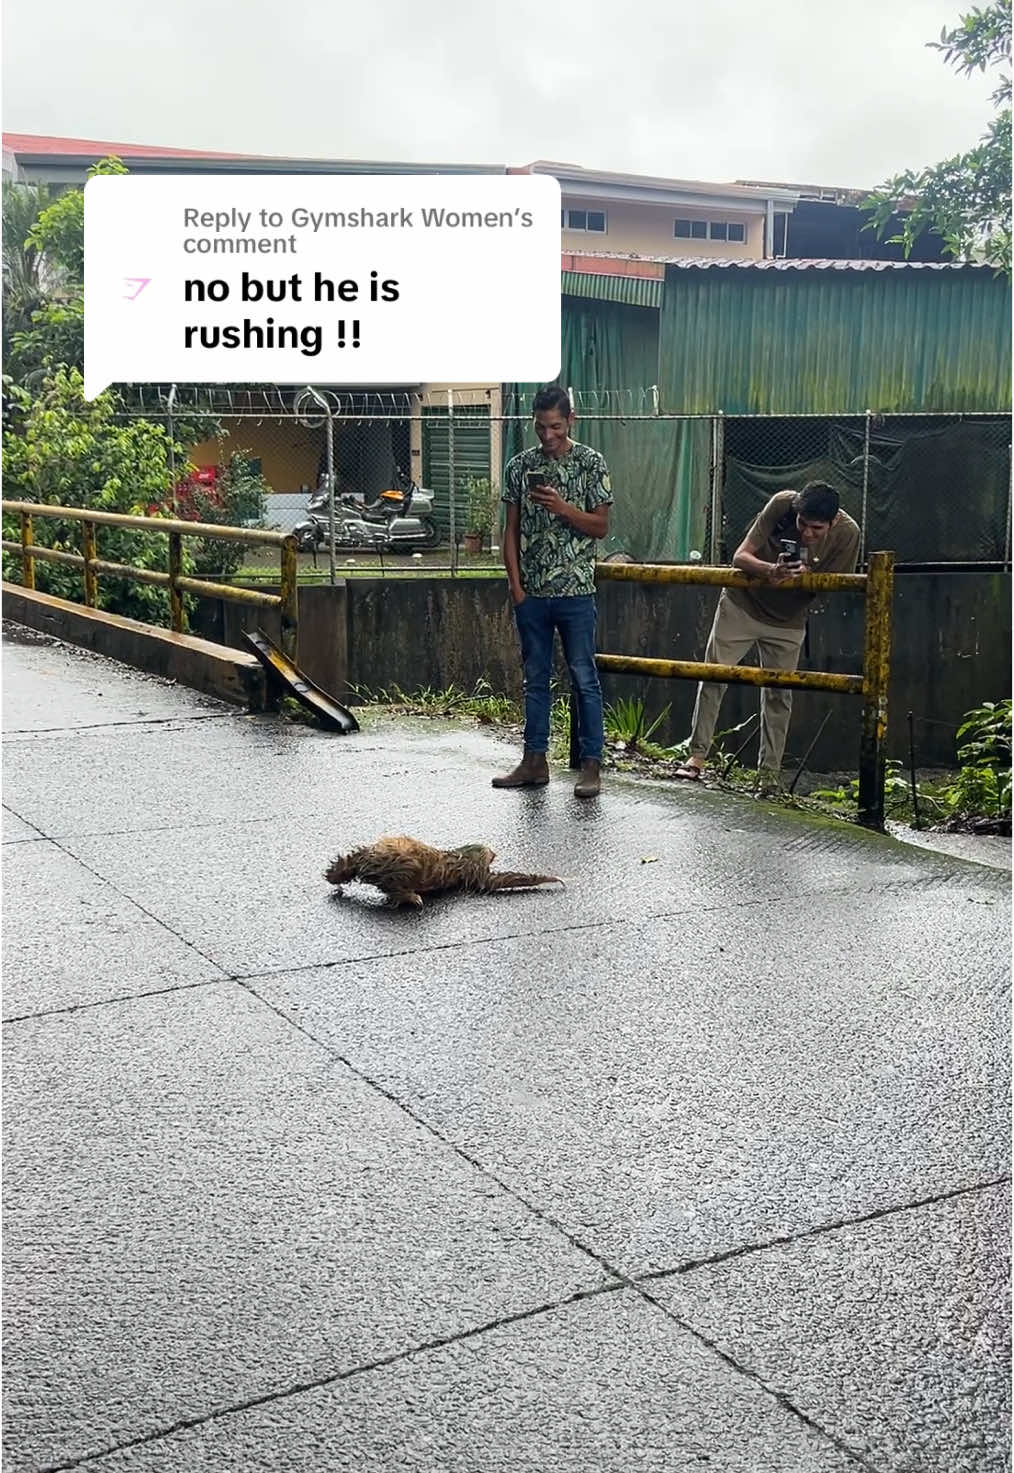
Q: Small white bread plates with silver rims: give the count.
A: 0